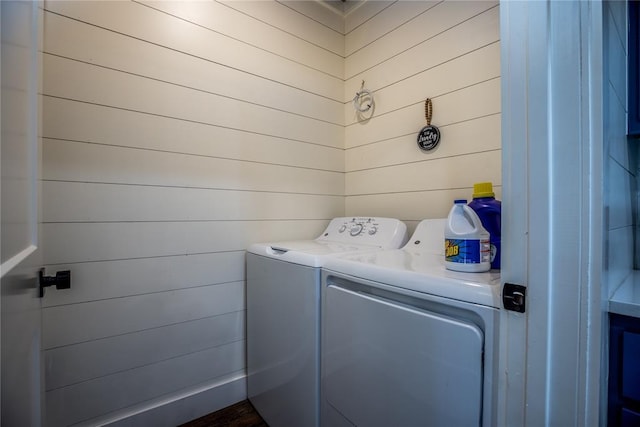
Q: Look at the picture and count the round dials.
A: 3